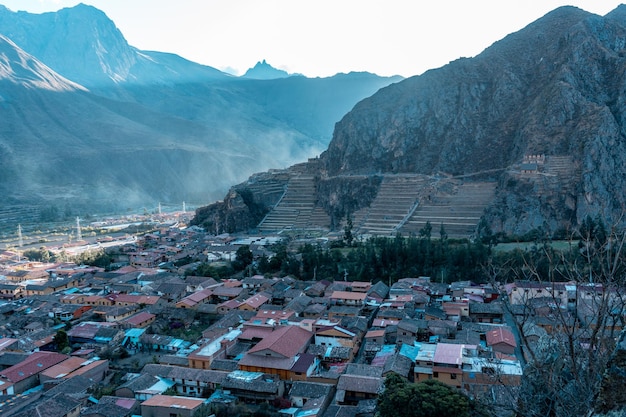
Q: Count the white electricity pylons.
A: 4